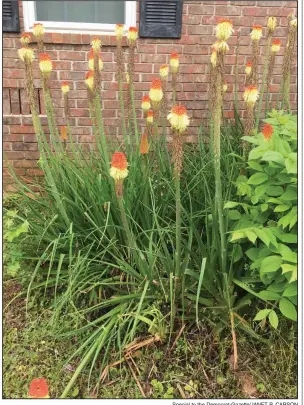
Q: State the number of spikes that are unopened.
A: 2